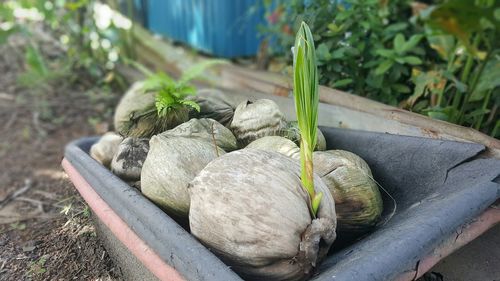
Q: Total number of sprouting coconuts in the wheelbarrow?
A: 1